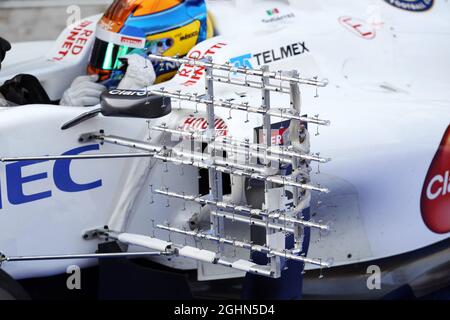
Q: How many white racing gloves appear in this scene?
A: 2